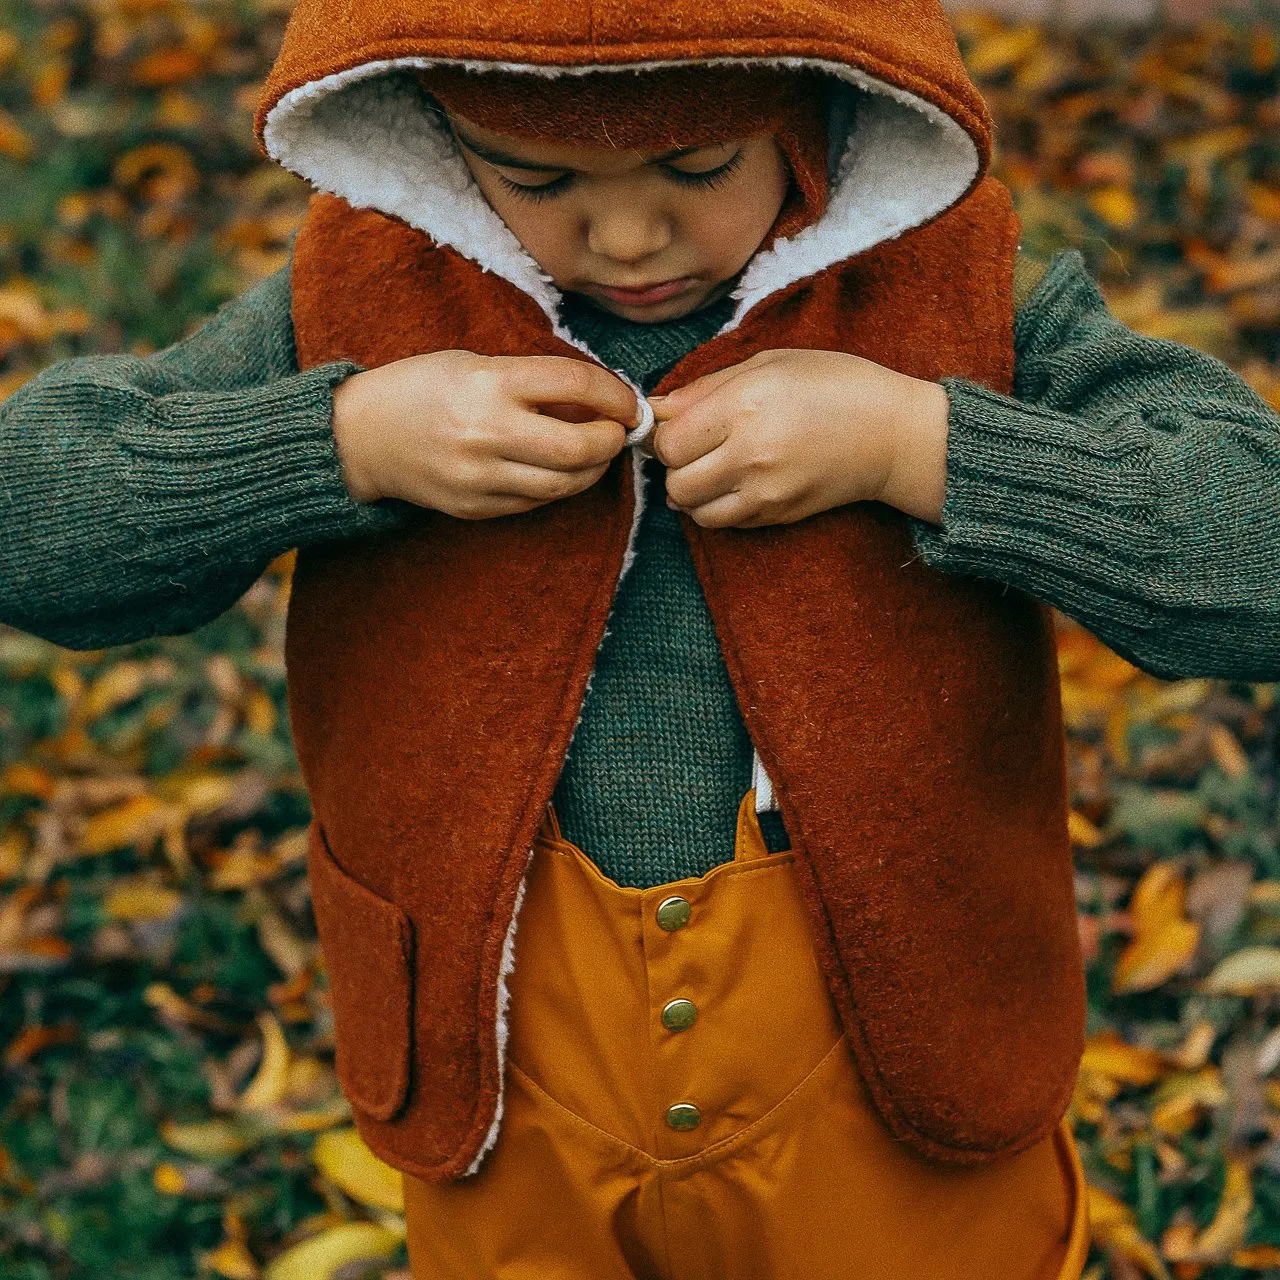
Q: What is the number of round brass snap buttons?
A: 3